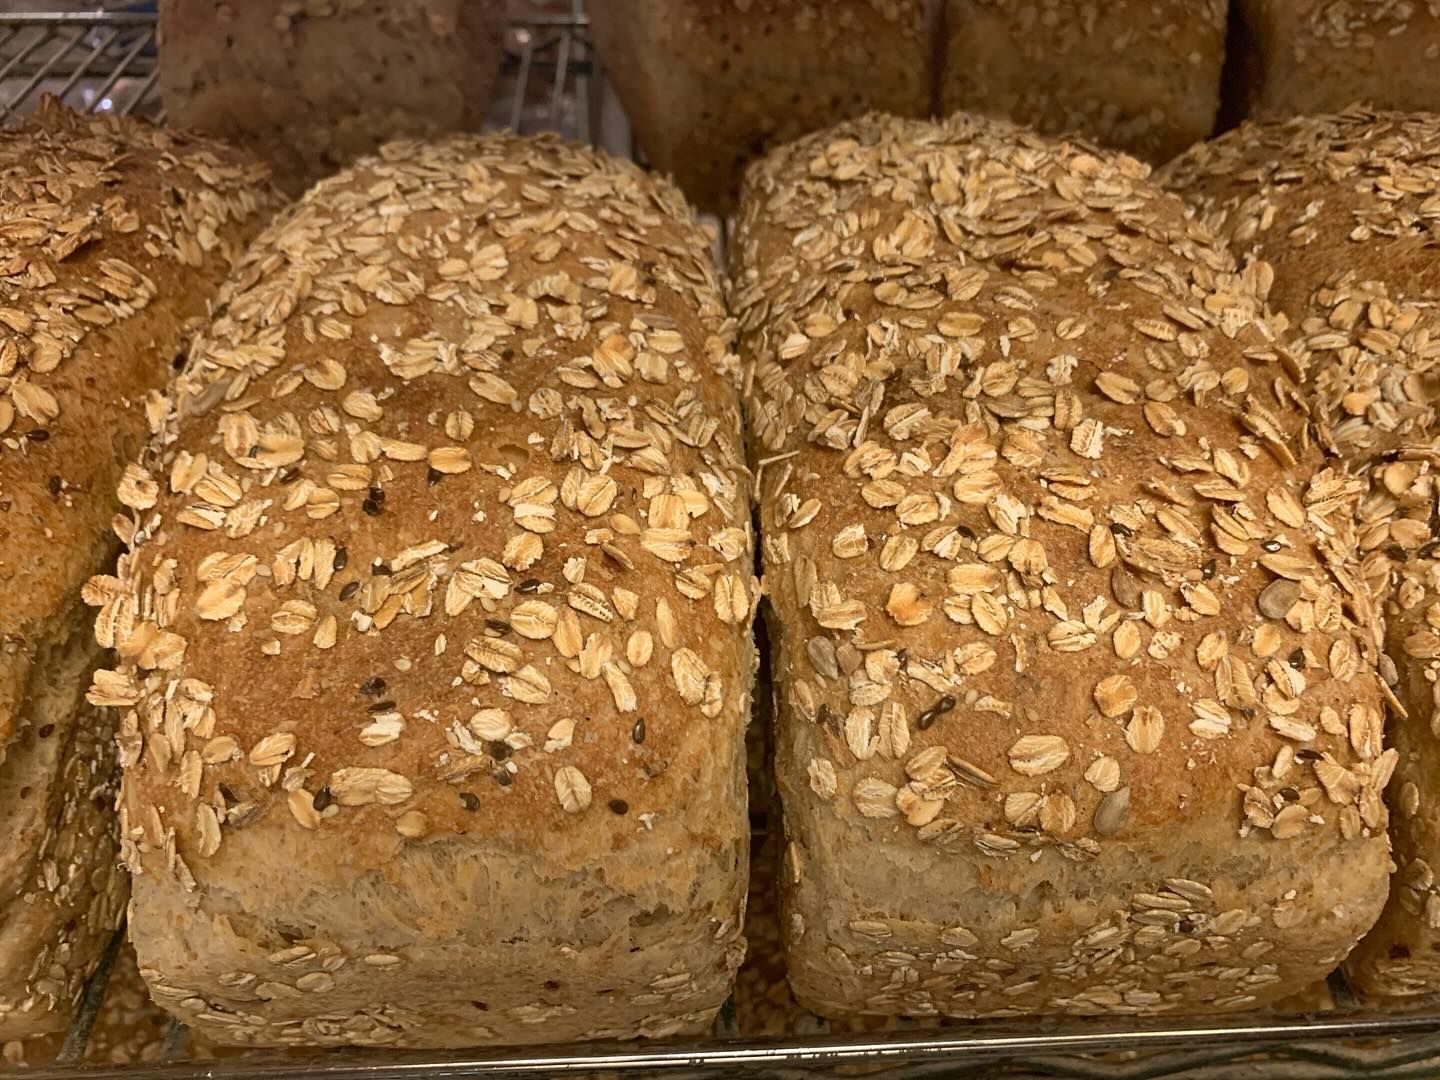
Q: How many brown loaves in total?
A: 8